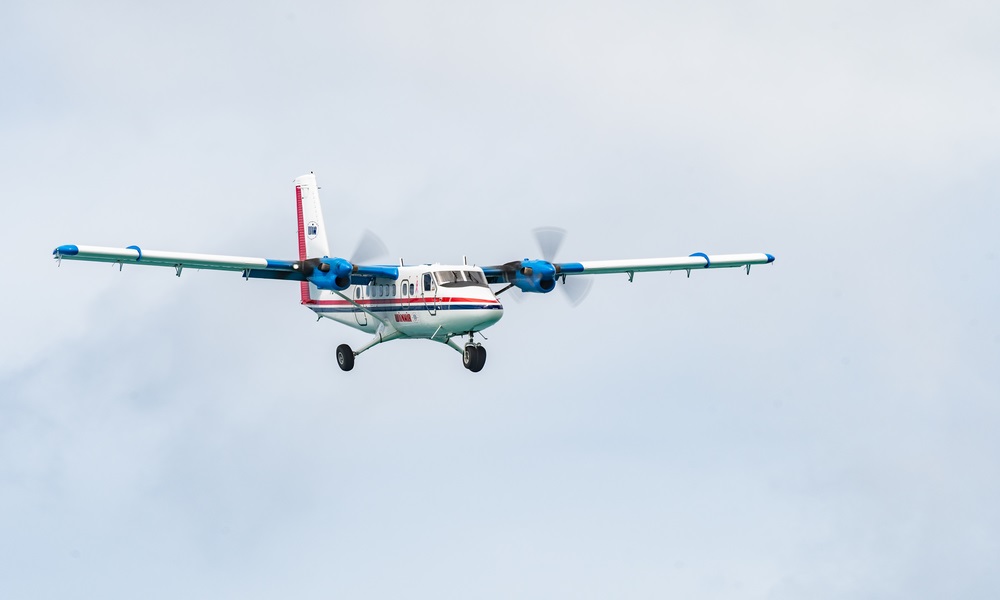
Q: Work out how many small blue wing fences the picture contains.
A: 2